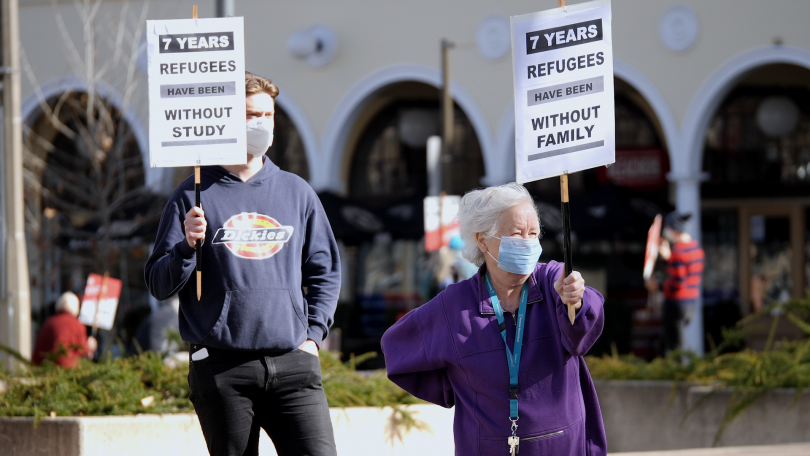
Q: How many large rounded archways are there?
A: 5